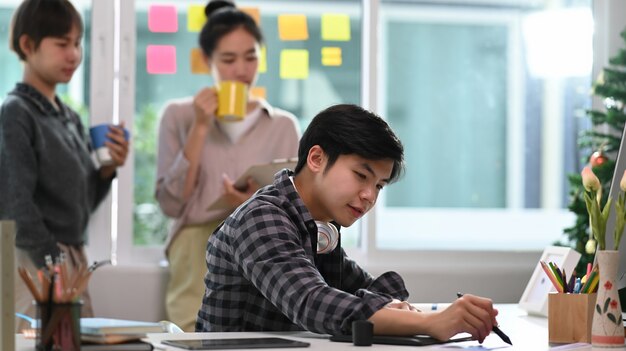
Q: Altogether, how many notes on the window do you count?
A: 11